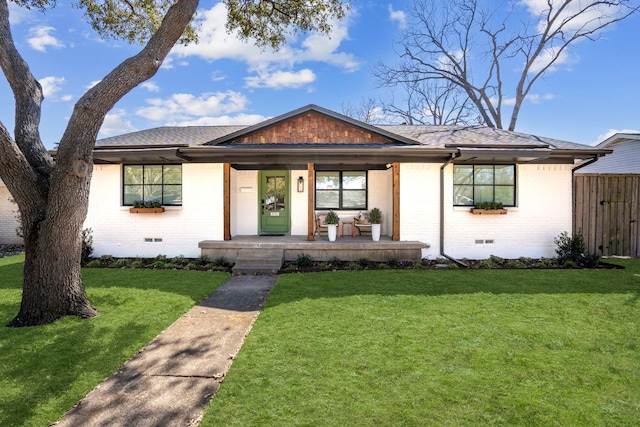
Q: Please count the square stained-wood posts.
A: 3